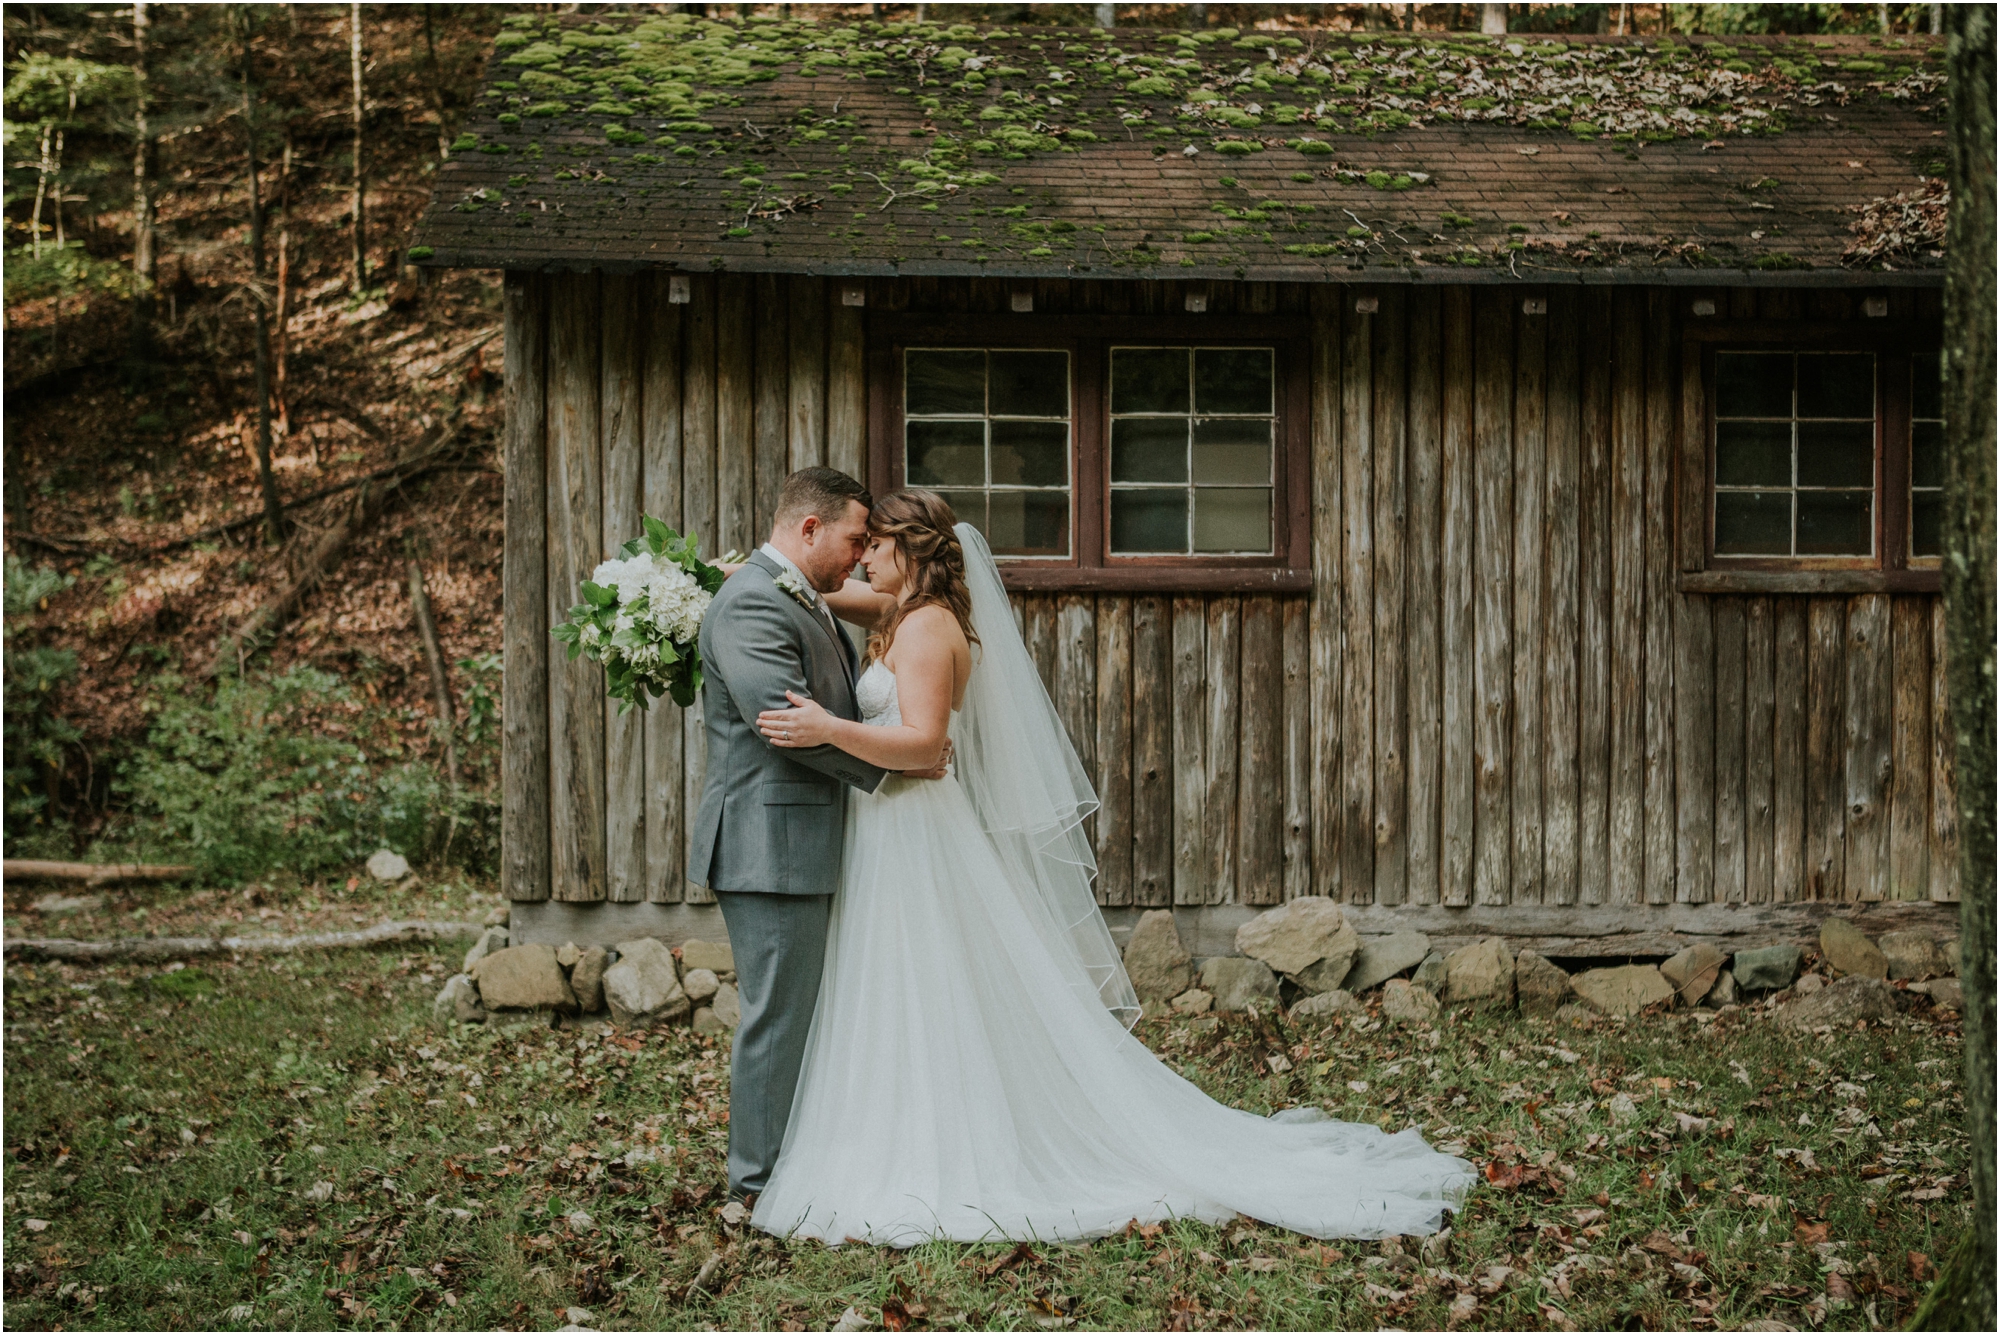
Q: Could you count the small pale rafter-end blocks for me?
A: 8